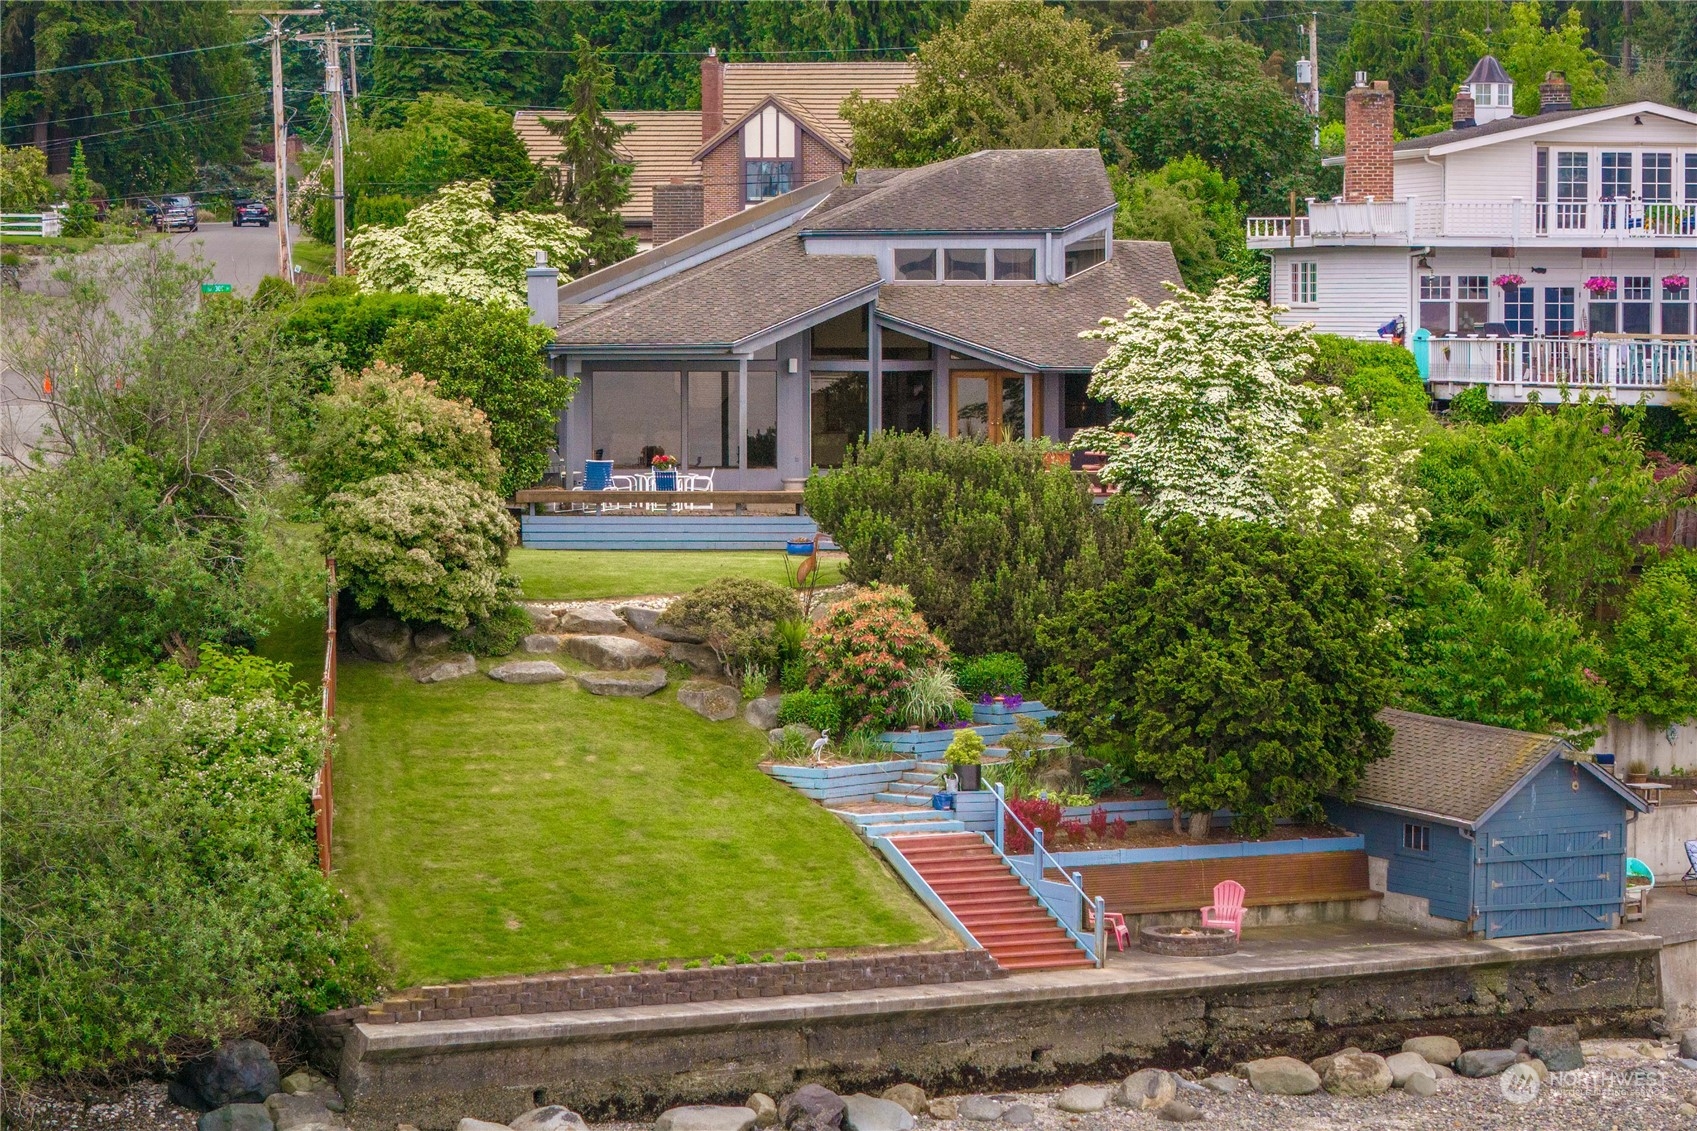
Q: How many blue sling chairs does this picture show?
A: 2